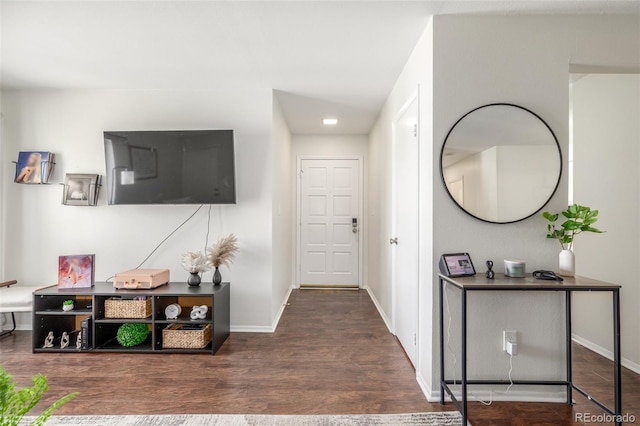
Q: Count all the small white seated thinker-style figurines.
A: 3